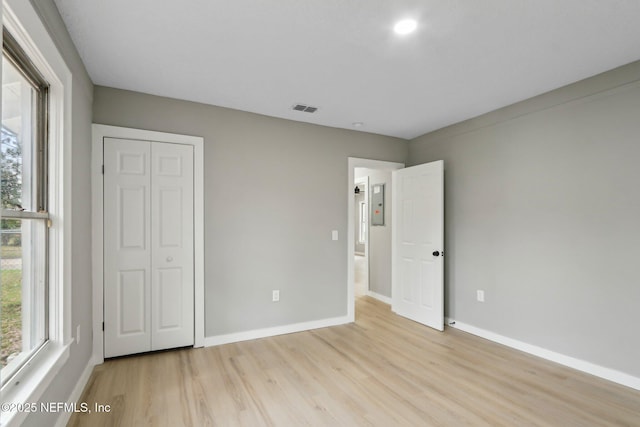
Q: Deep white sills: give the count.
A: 1